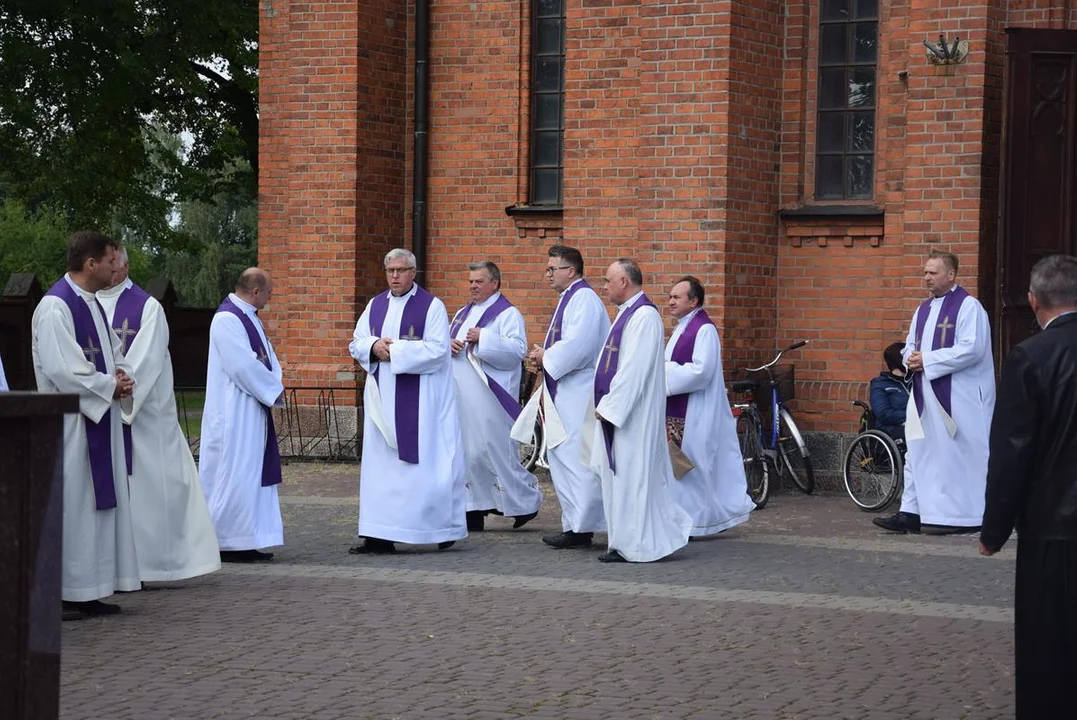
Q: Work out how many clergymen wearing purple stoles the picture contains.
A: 9